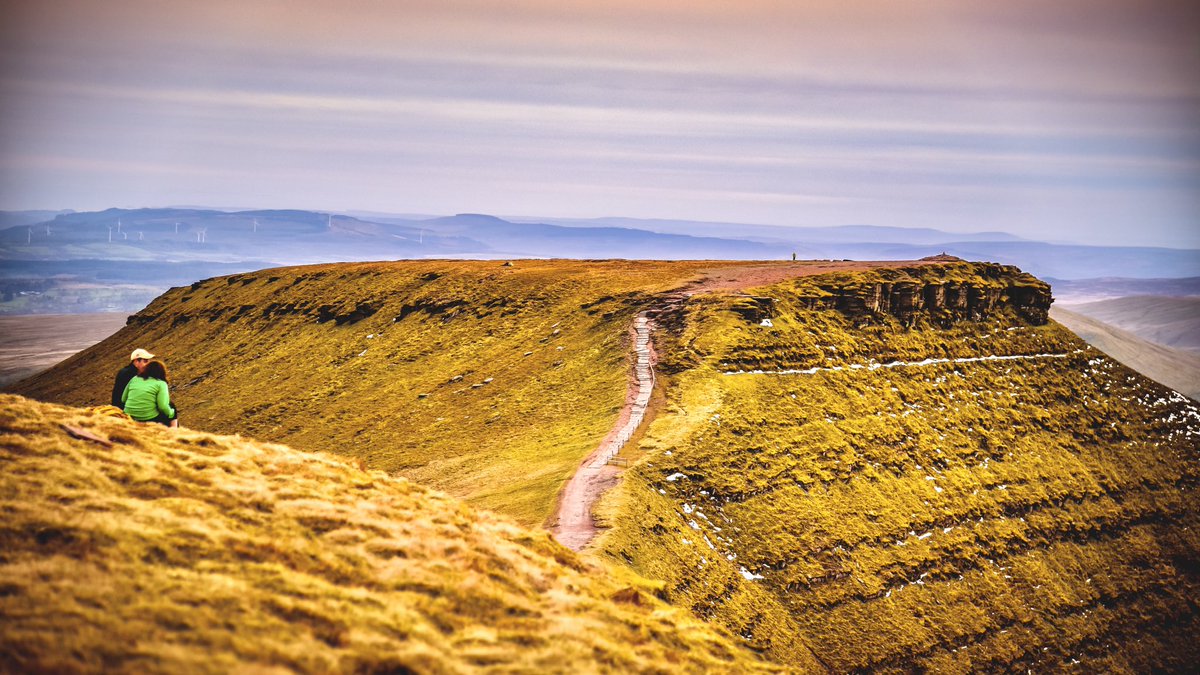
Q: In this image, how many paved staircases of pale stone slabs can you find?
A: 1